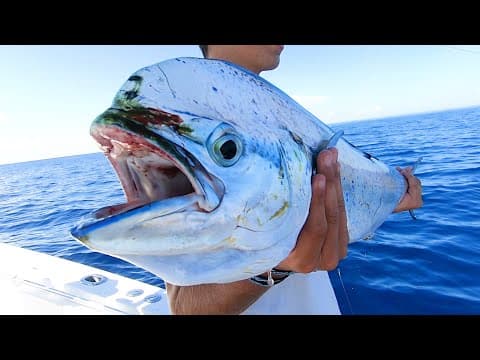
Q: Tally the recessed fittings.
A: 3